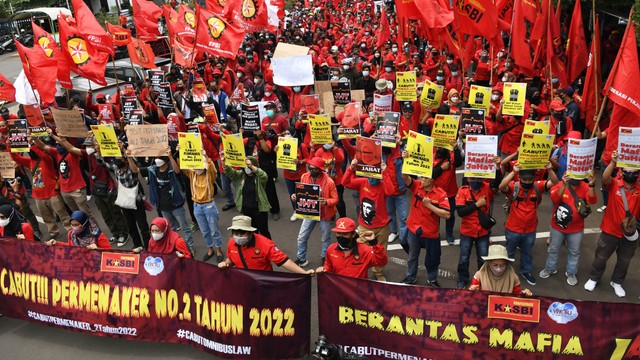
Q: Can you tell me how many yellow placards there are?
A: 13